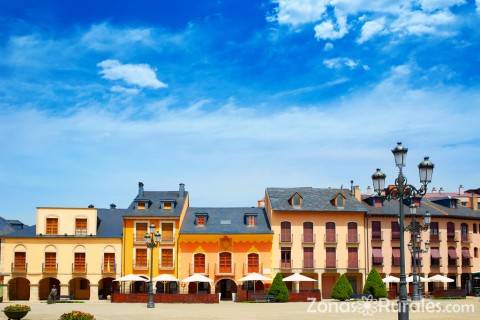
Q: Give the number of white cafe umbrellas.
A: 8